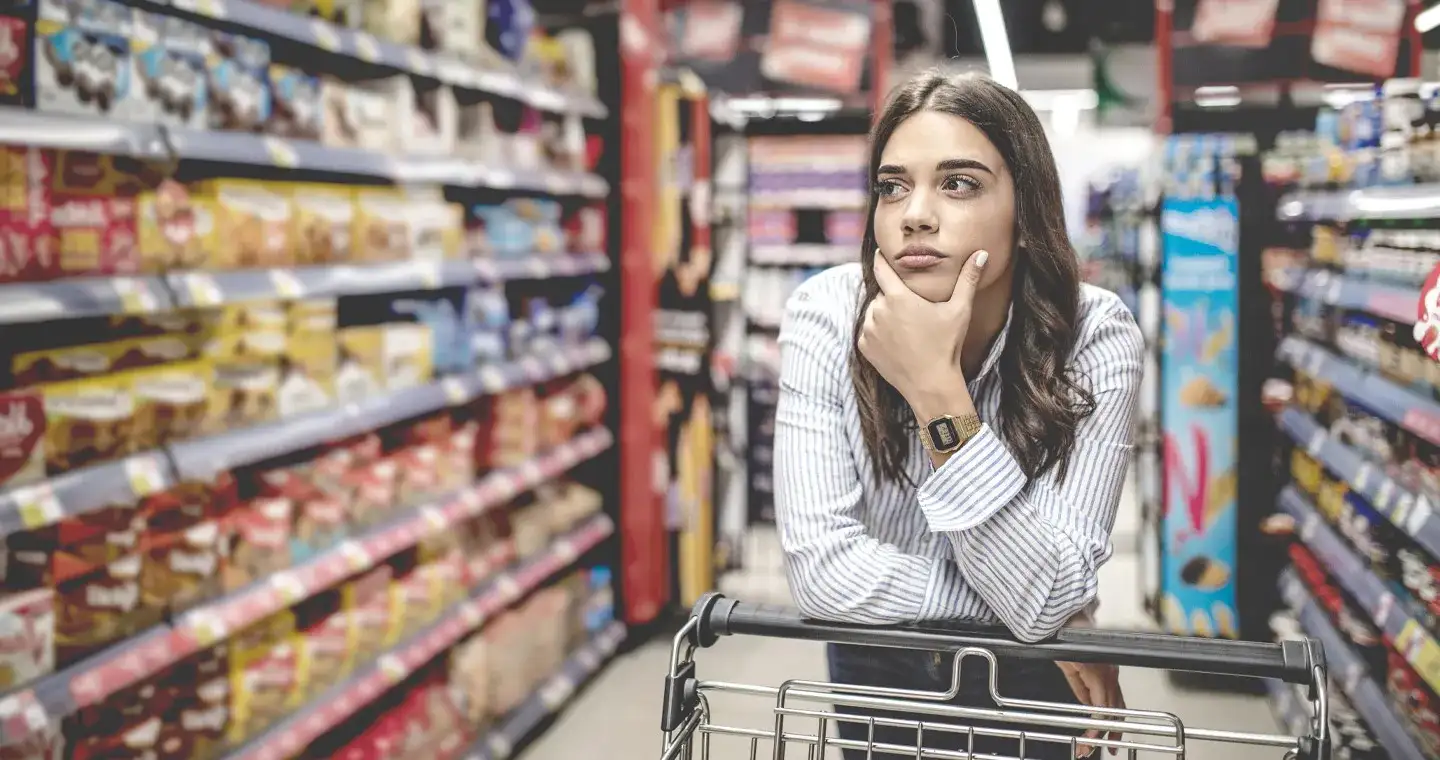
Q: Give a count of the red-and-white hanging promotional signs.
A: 4